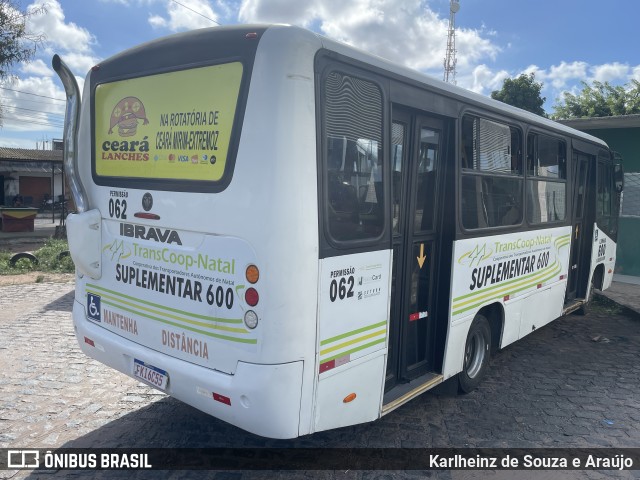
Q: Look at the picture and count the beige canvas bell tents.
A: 0